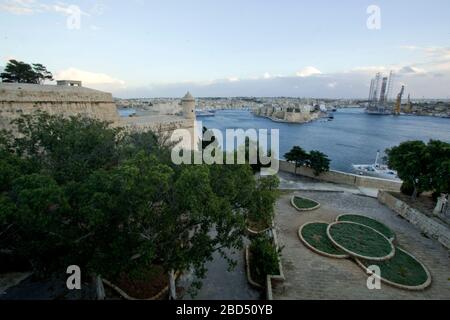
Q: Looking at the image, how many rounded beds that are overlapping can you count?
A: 4